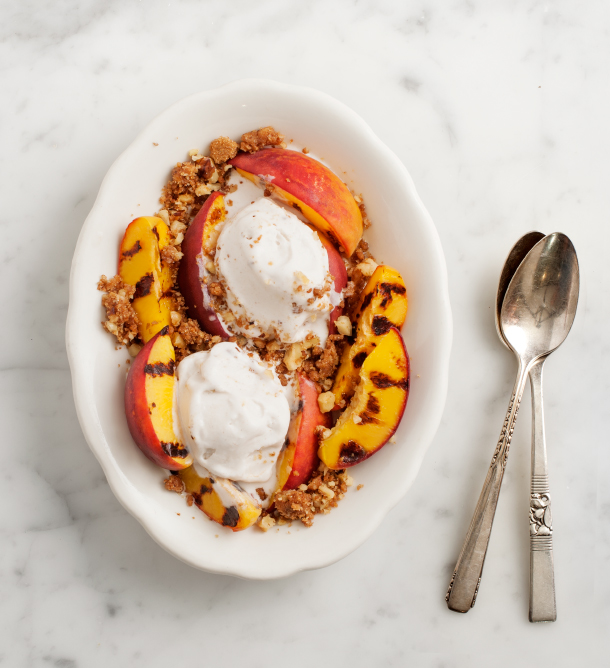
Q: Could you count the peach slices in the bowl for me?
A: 9